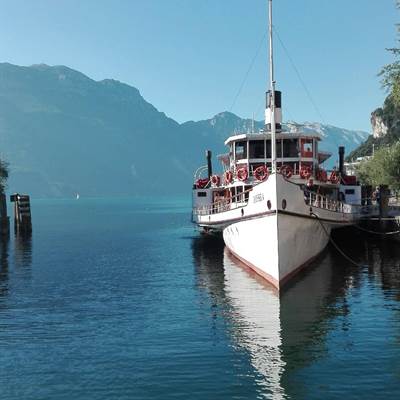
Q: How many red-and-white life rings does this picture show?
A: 8